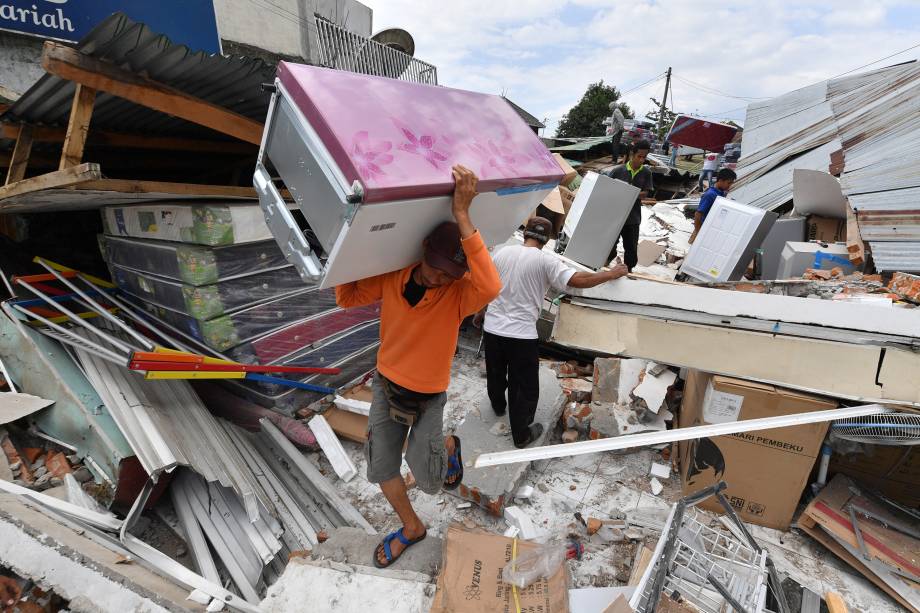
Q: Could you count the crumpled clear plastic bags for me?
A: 1